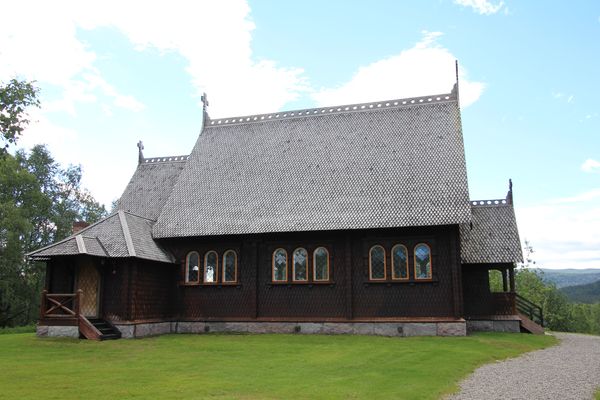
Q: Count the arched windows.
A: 9